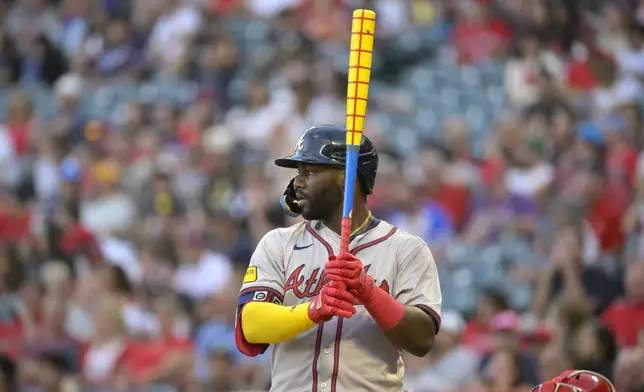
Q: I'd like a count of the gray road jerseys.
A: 1